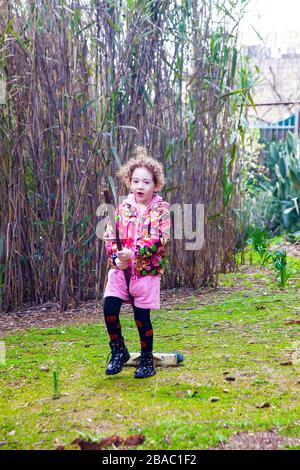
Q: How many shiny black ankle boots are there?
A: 2